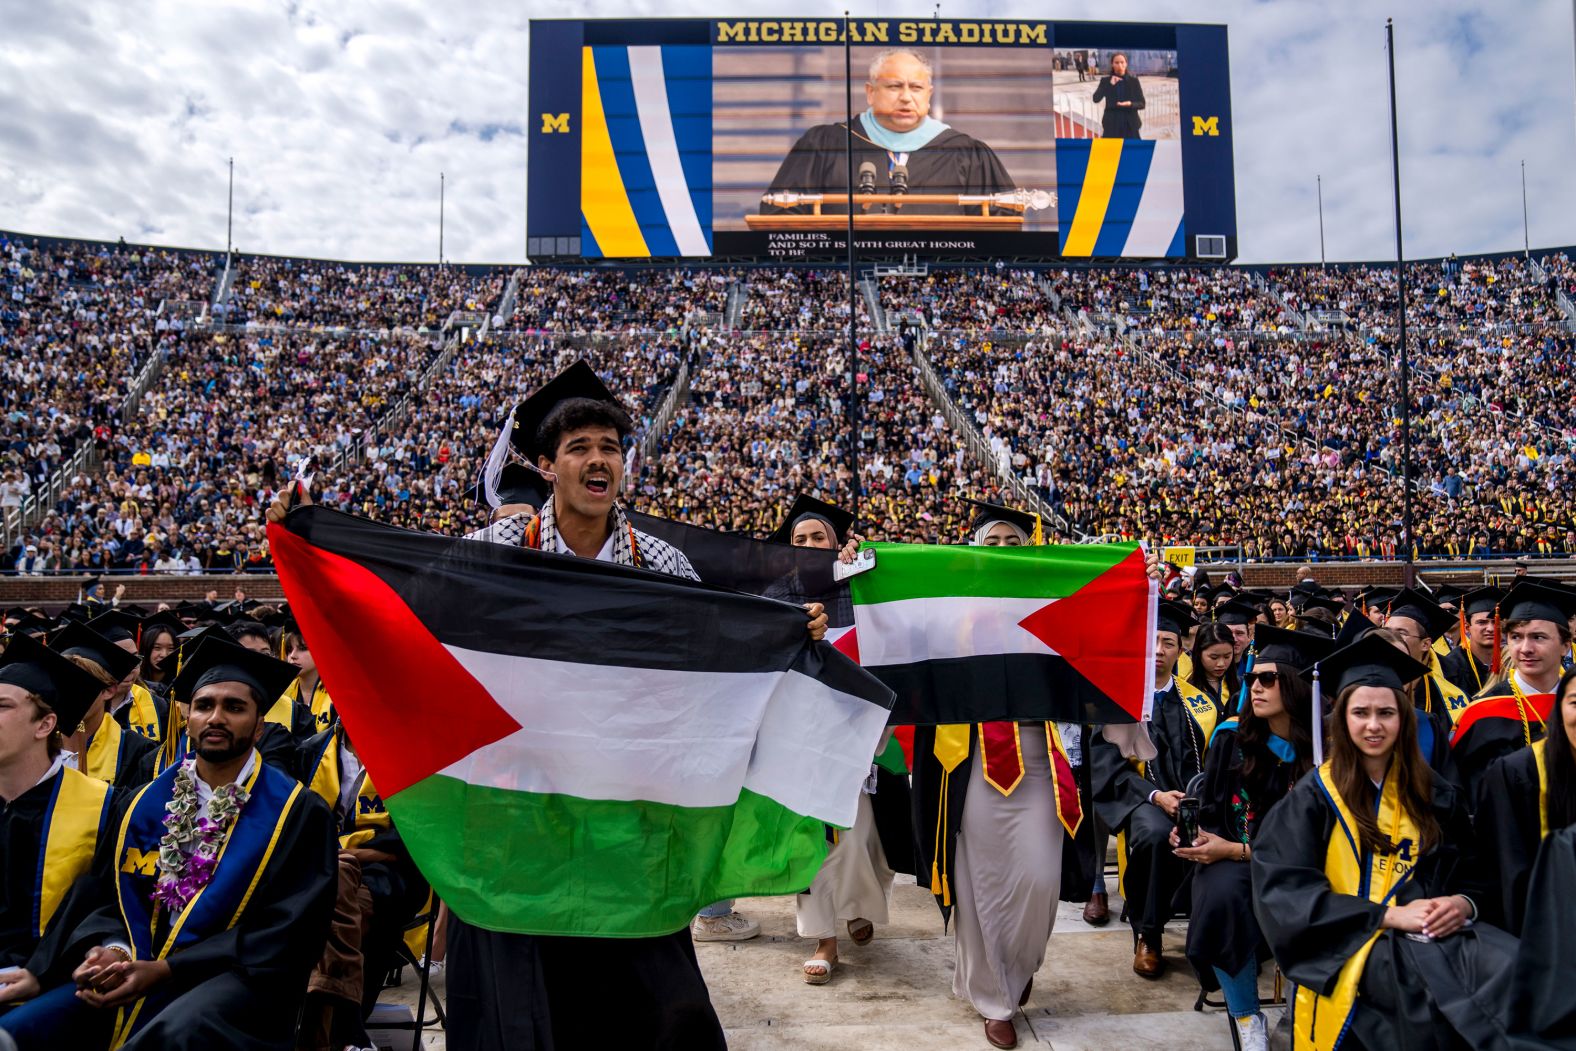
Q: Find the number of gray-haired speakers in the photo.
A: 1